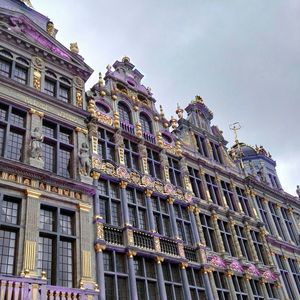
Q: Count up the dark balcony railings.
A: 4